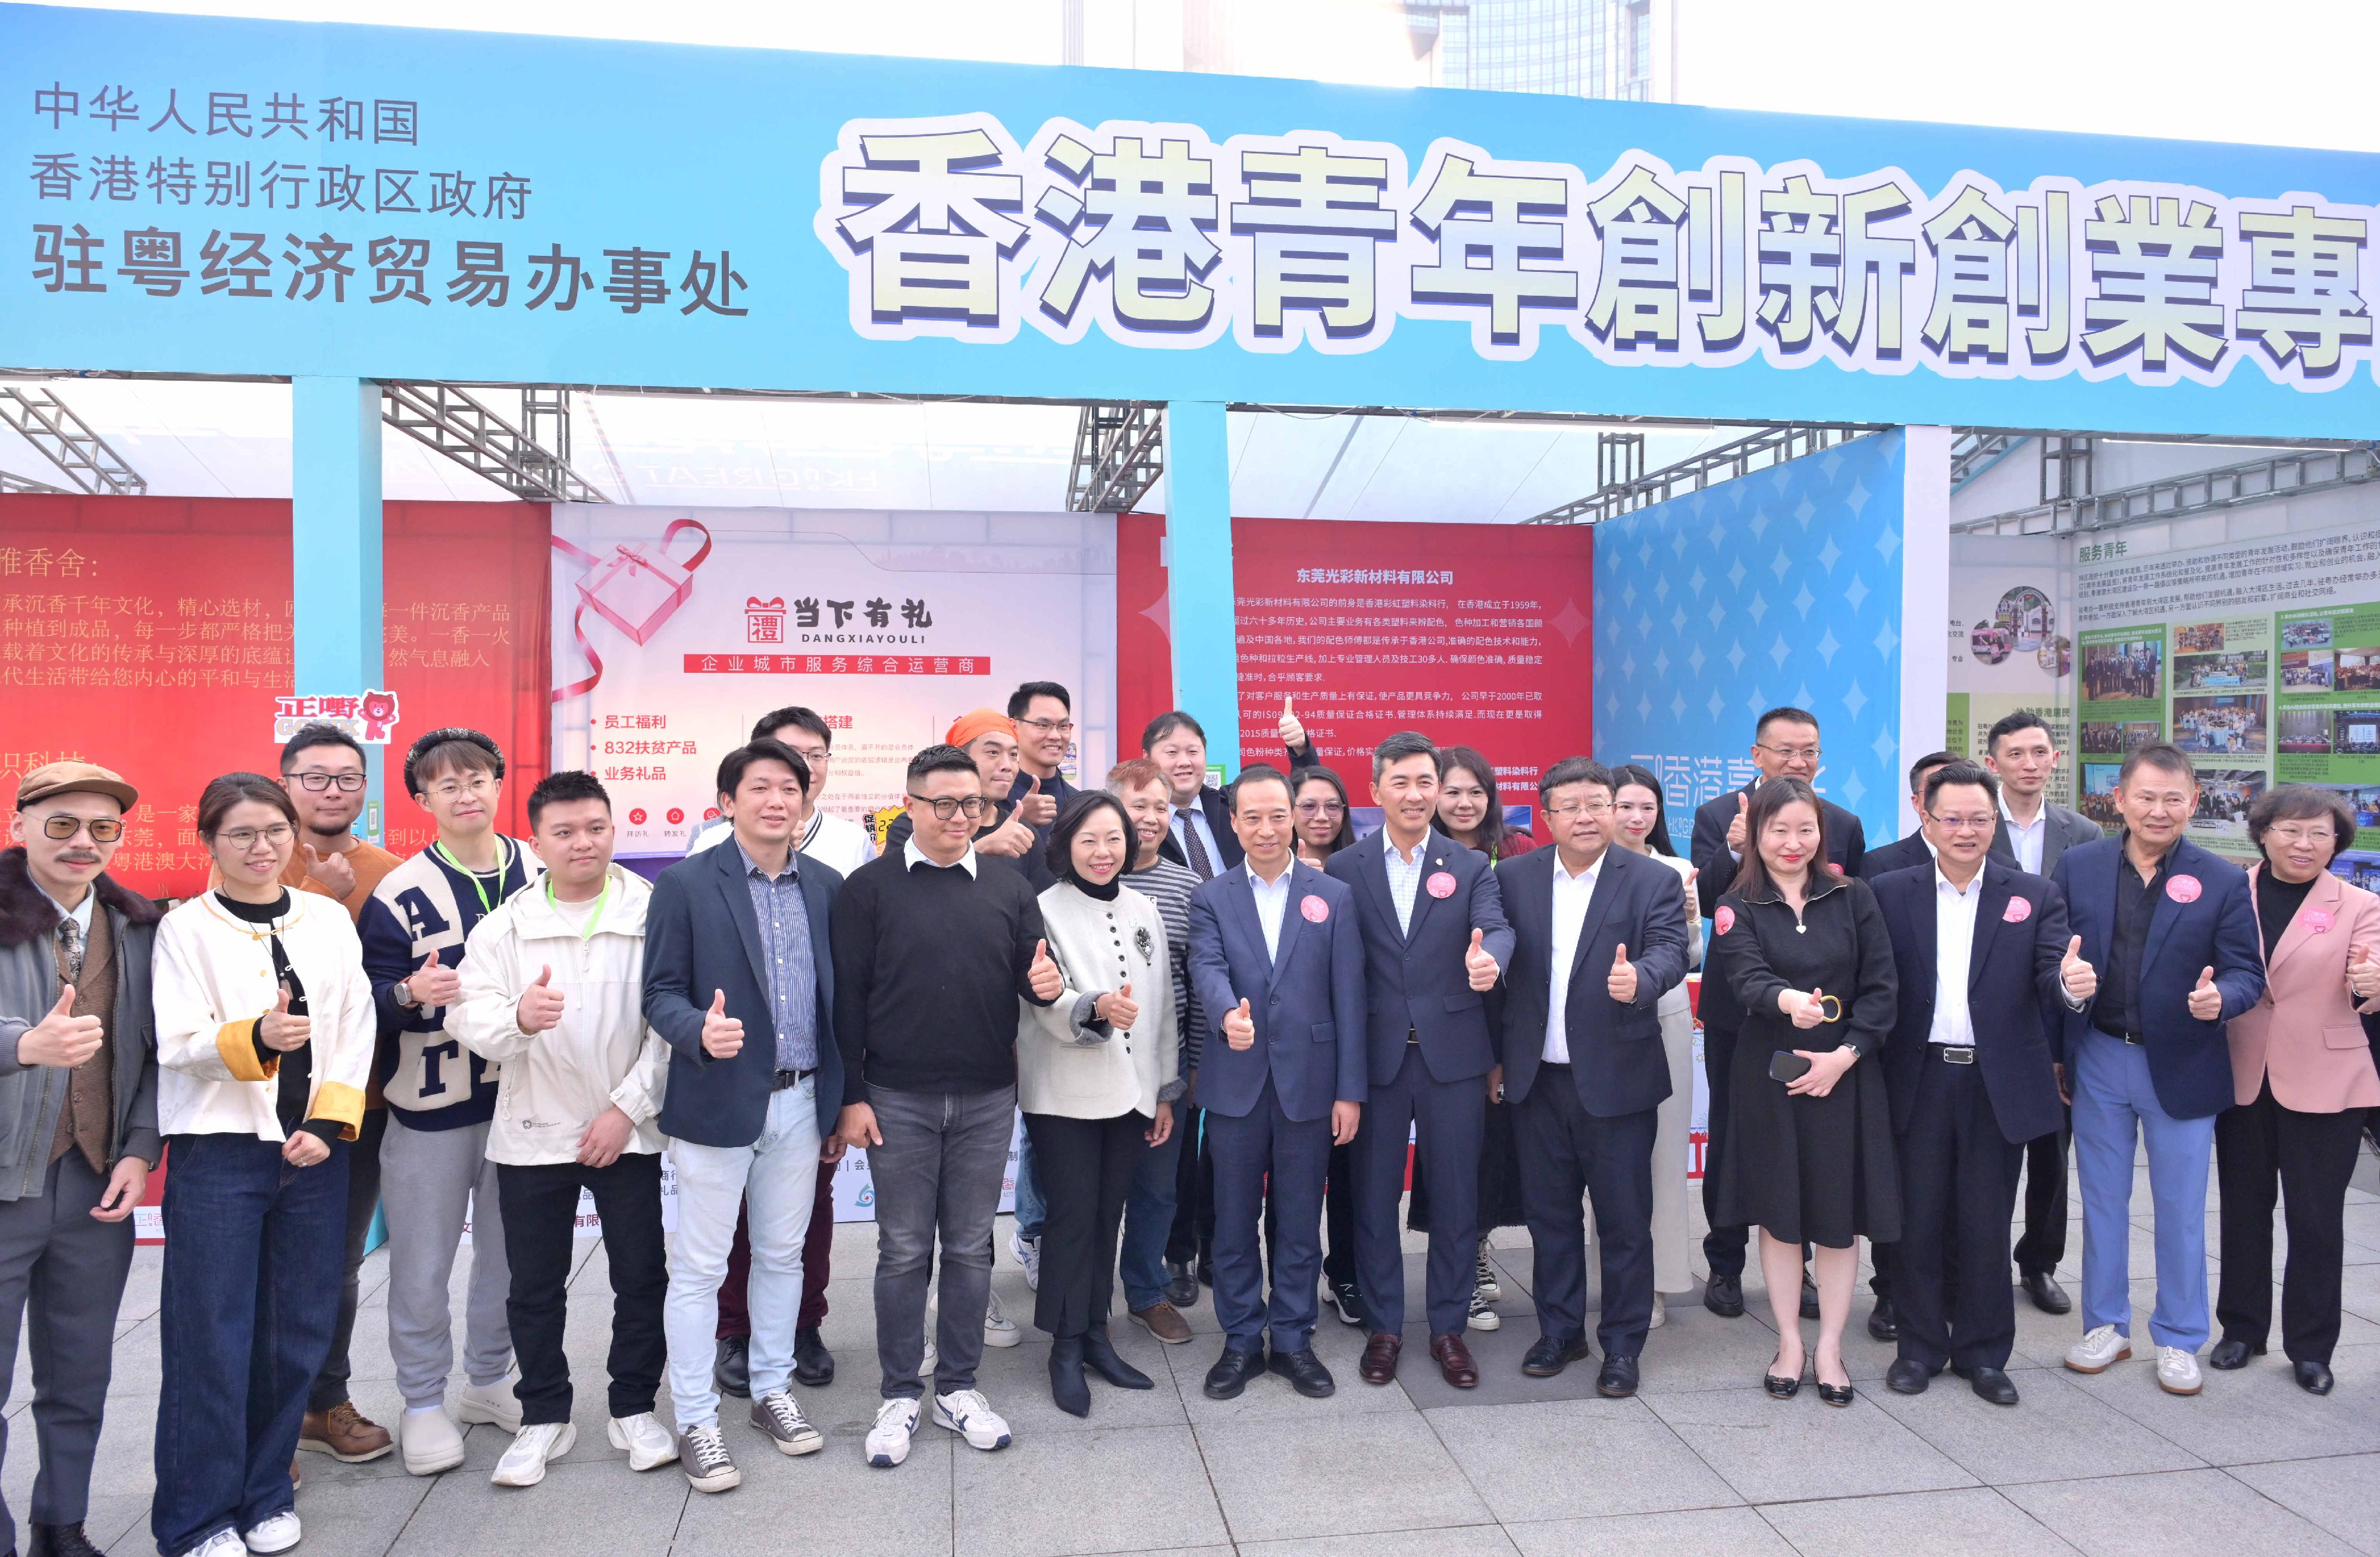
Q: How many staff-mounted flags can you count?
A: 0